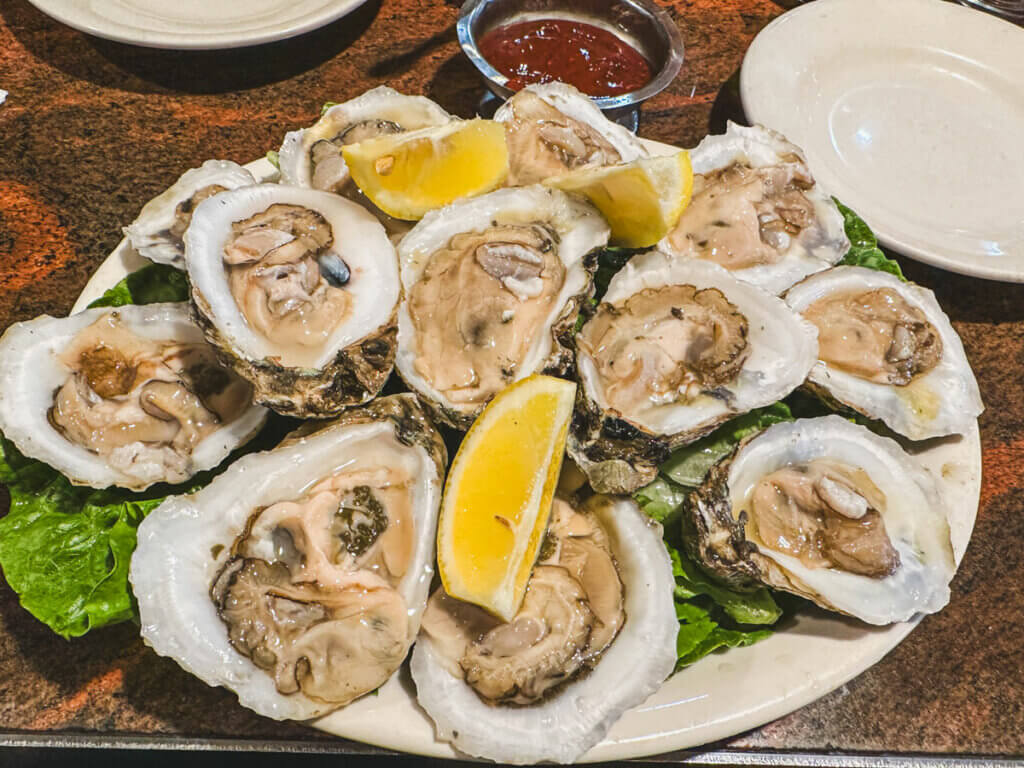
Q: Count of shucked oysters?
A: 12